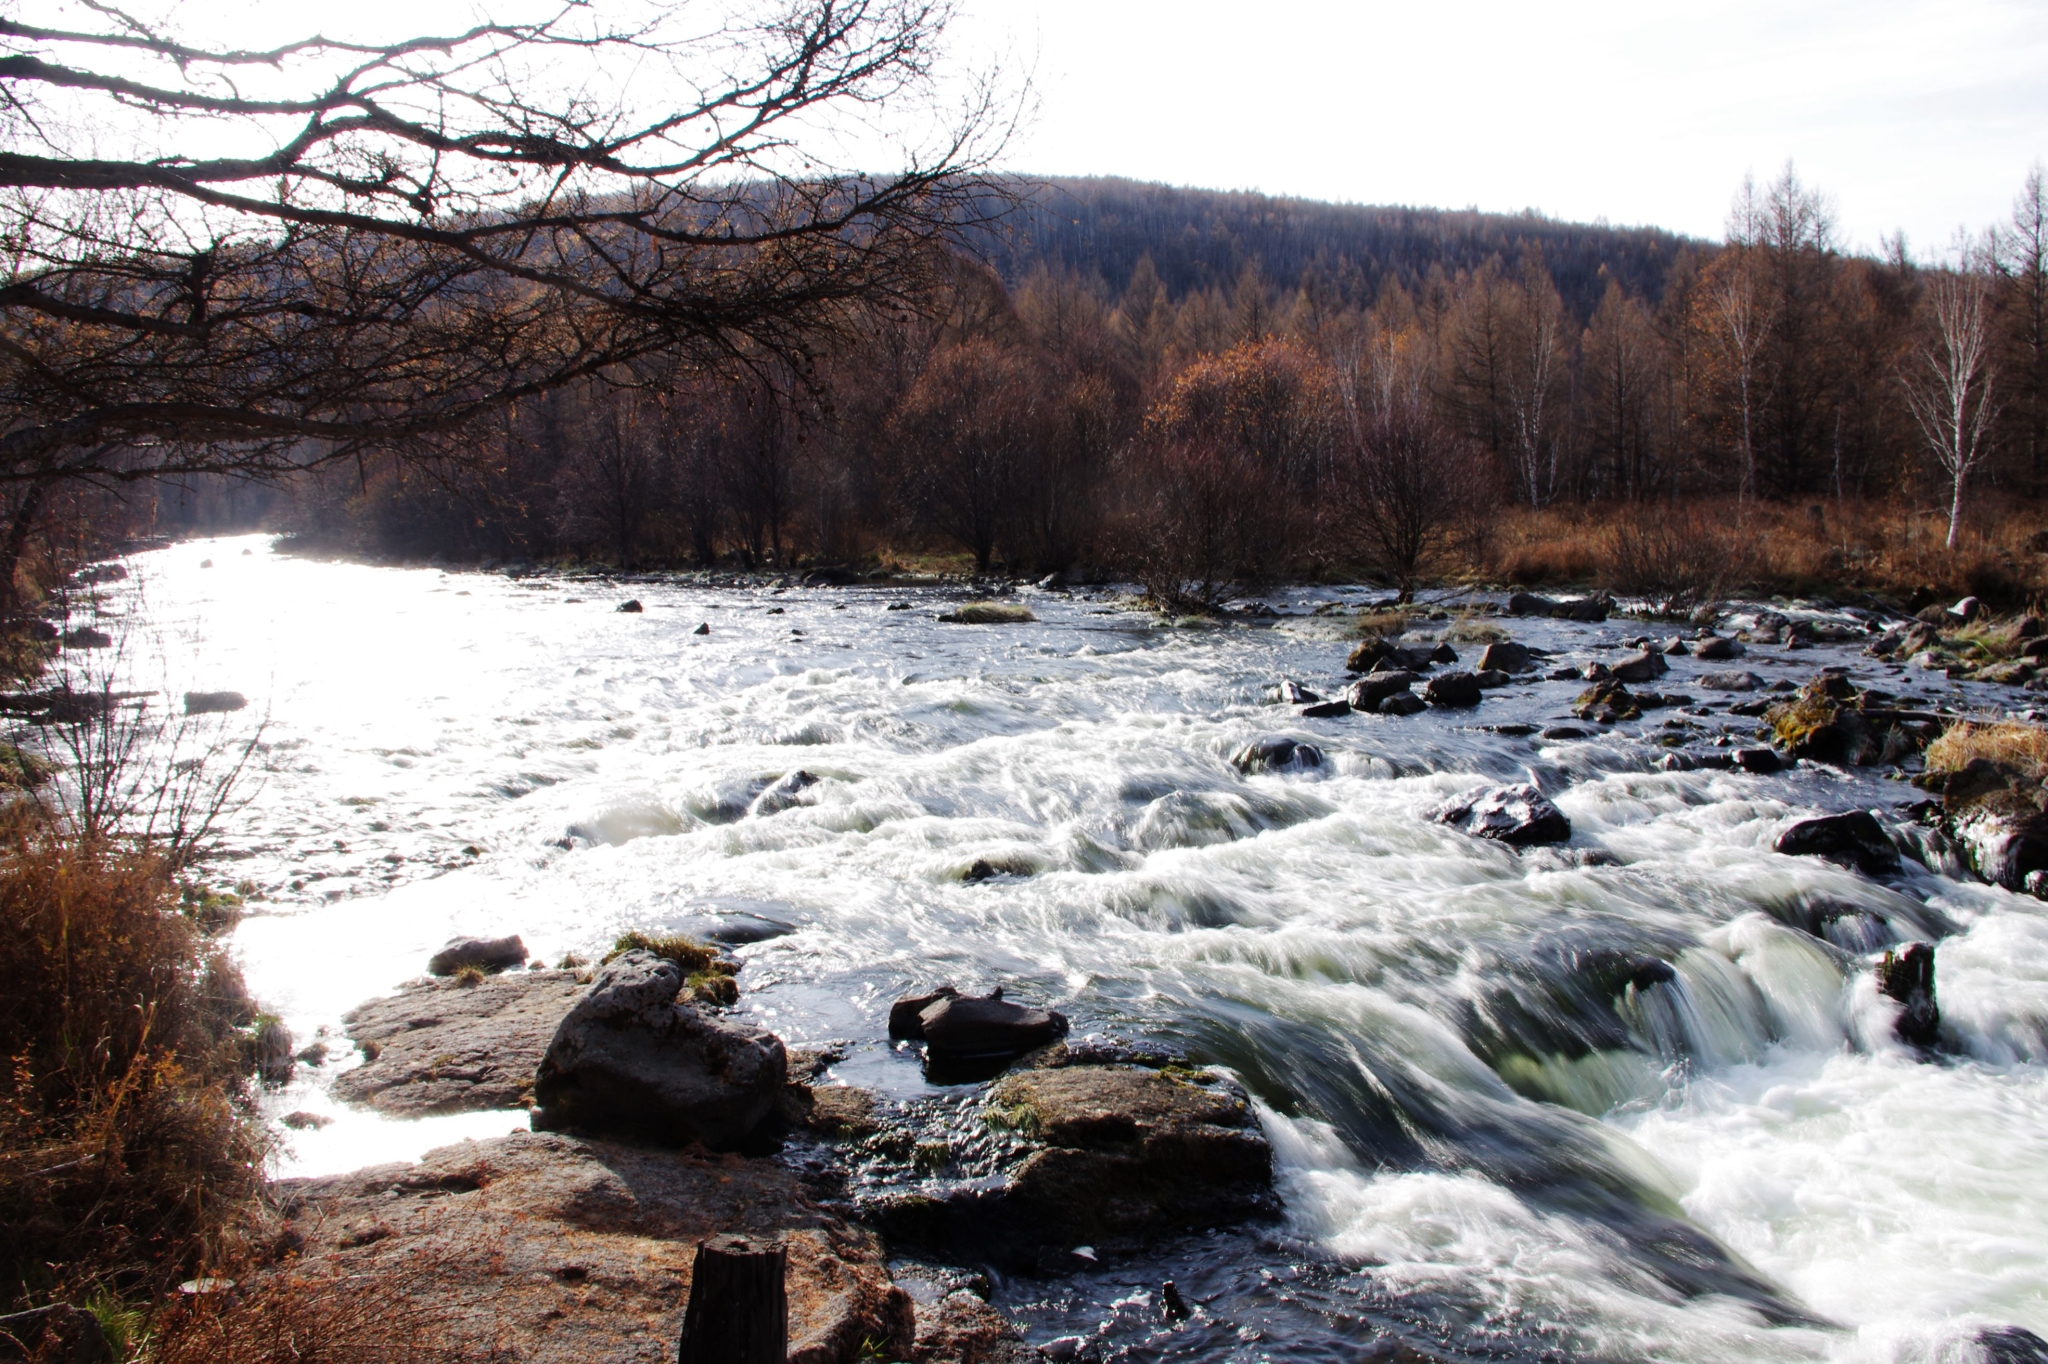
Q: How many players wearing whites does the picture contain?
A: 0